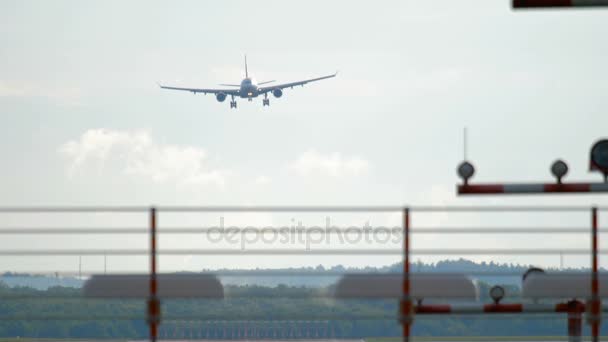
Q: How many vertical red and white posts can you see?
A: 3